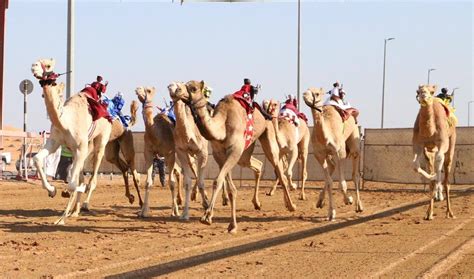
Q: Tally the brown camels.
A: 7